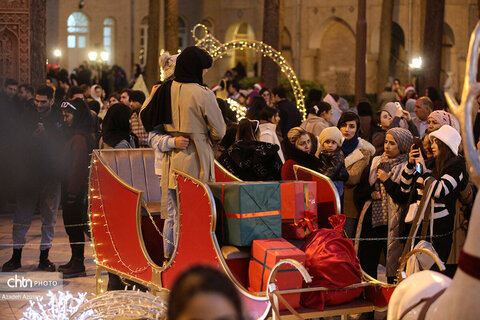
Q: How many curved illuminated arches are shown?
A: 1